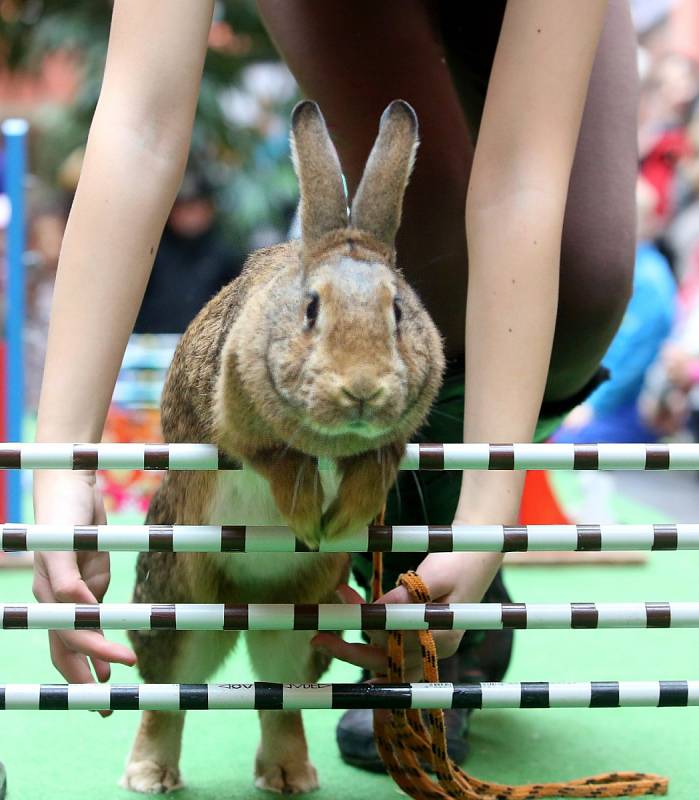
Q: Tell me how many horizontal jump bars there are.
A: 4